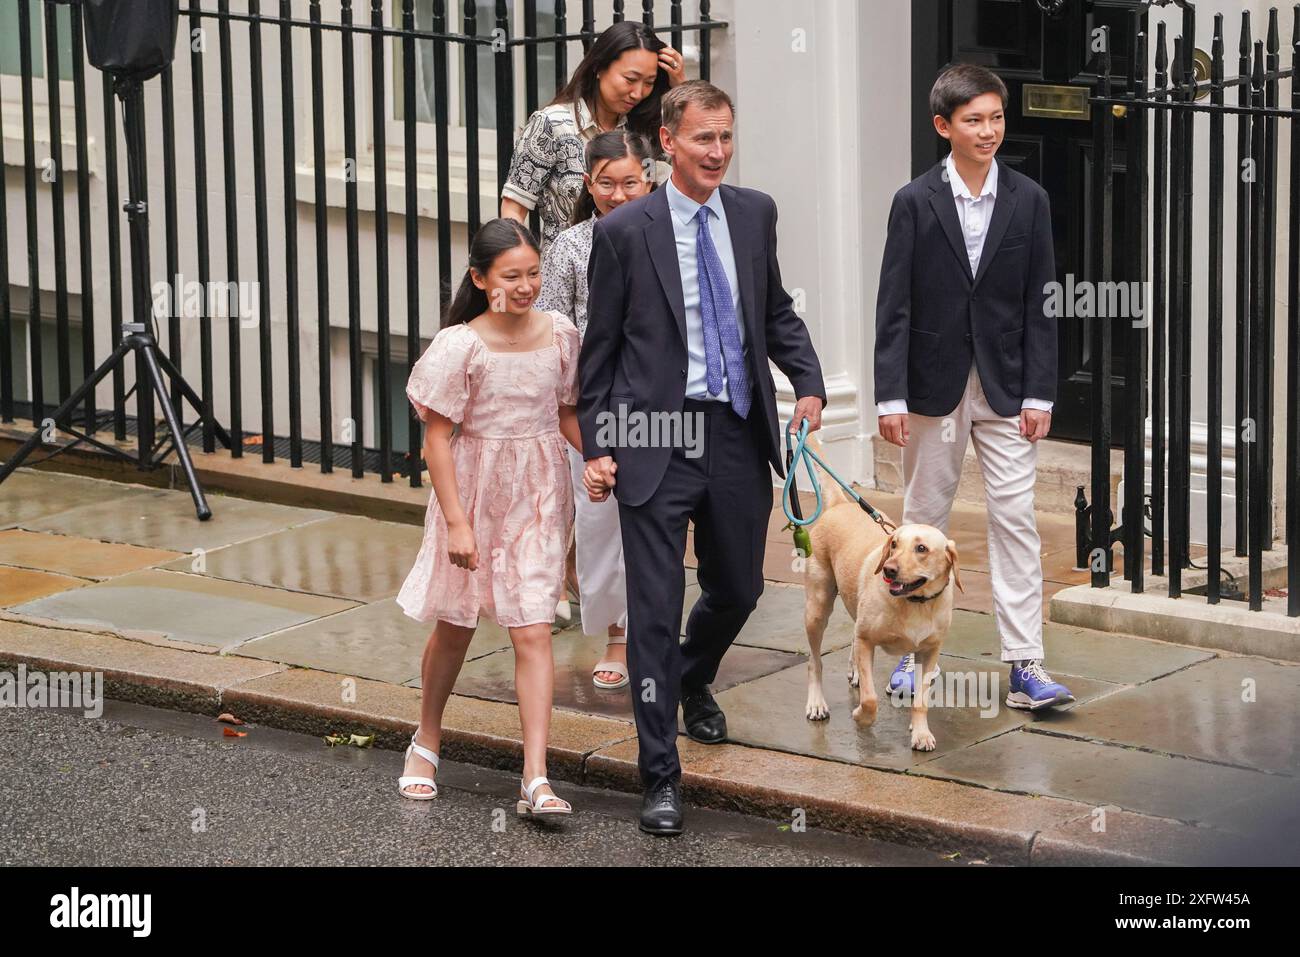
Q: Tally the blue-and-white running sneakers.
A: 2